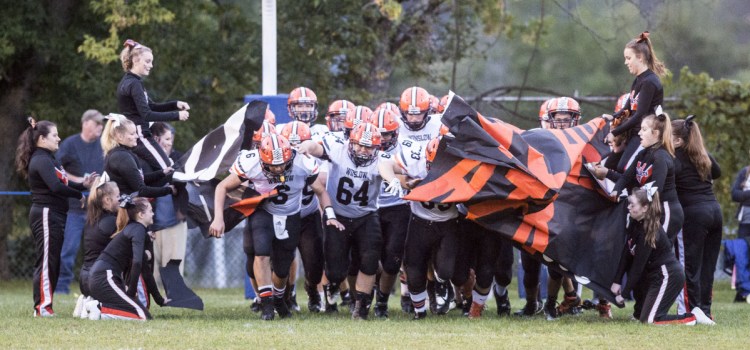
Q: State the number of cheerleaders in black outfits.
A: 11